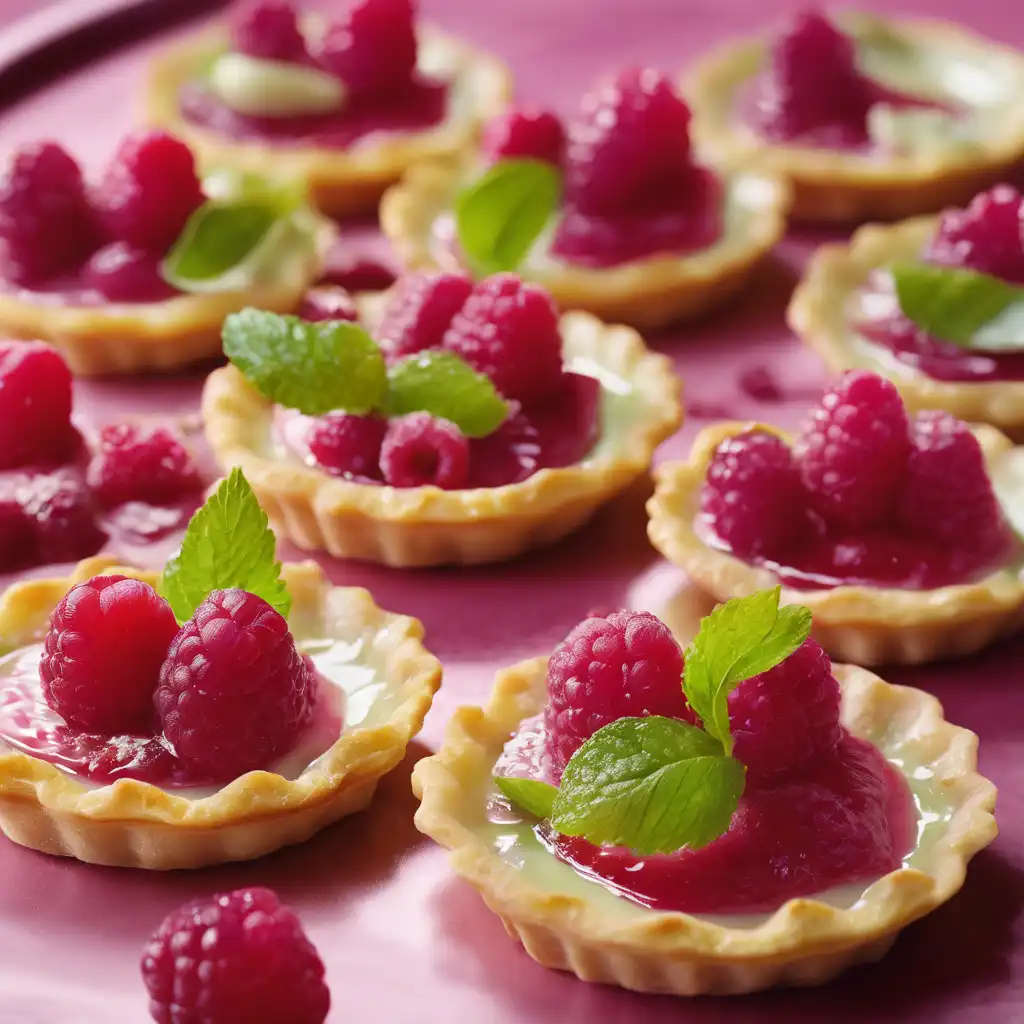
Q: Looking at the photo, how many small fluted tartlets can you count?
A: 9